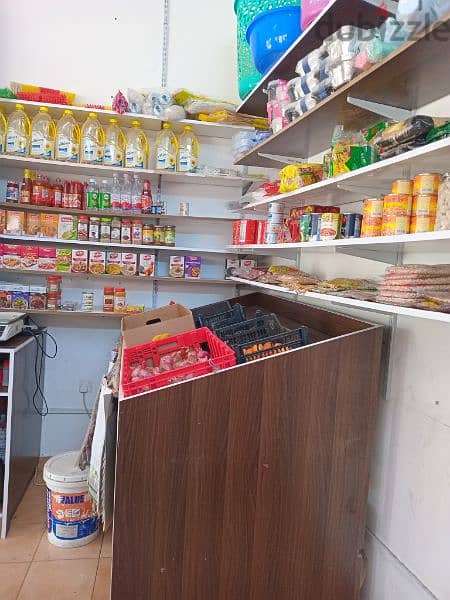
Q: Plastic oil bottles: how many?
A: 9